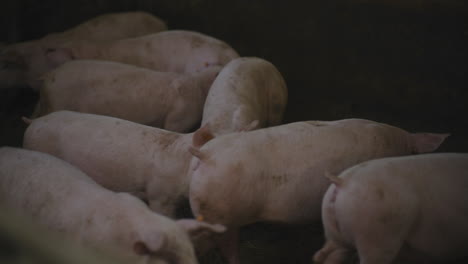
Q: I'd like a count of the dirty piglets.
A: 8